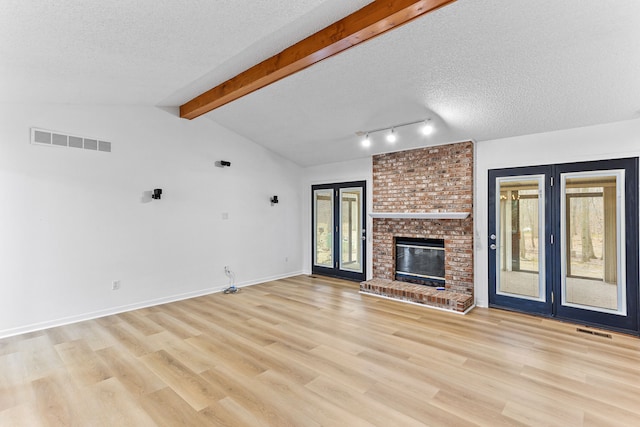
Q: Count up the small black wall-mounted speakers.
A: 3